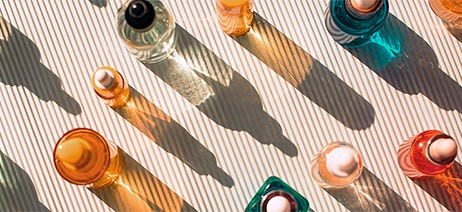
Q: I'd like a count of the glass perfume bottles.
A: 9